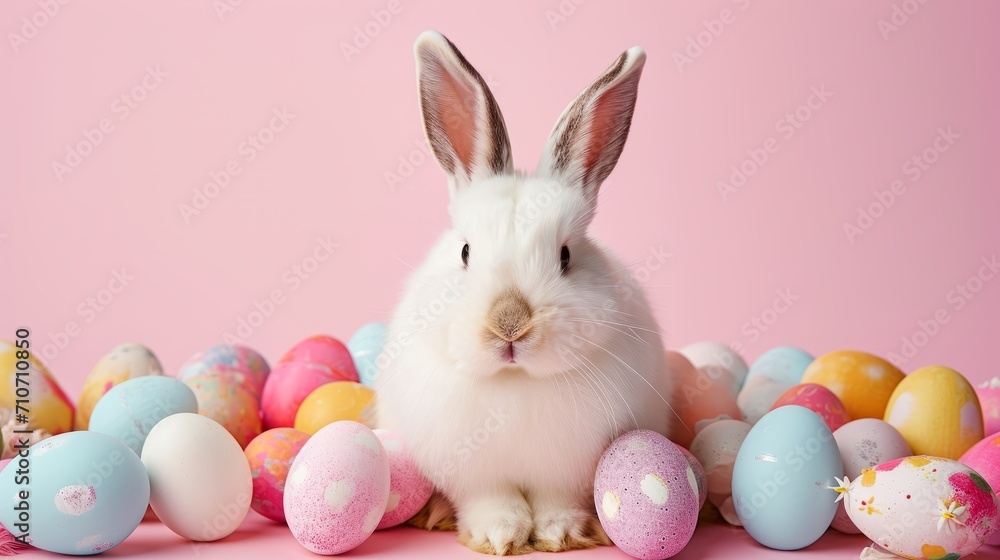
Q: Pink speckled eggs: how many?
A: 3